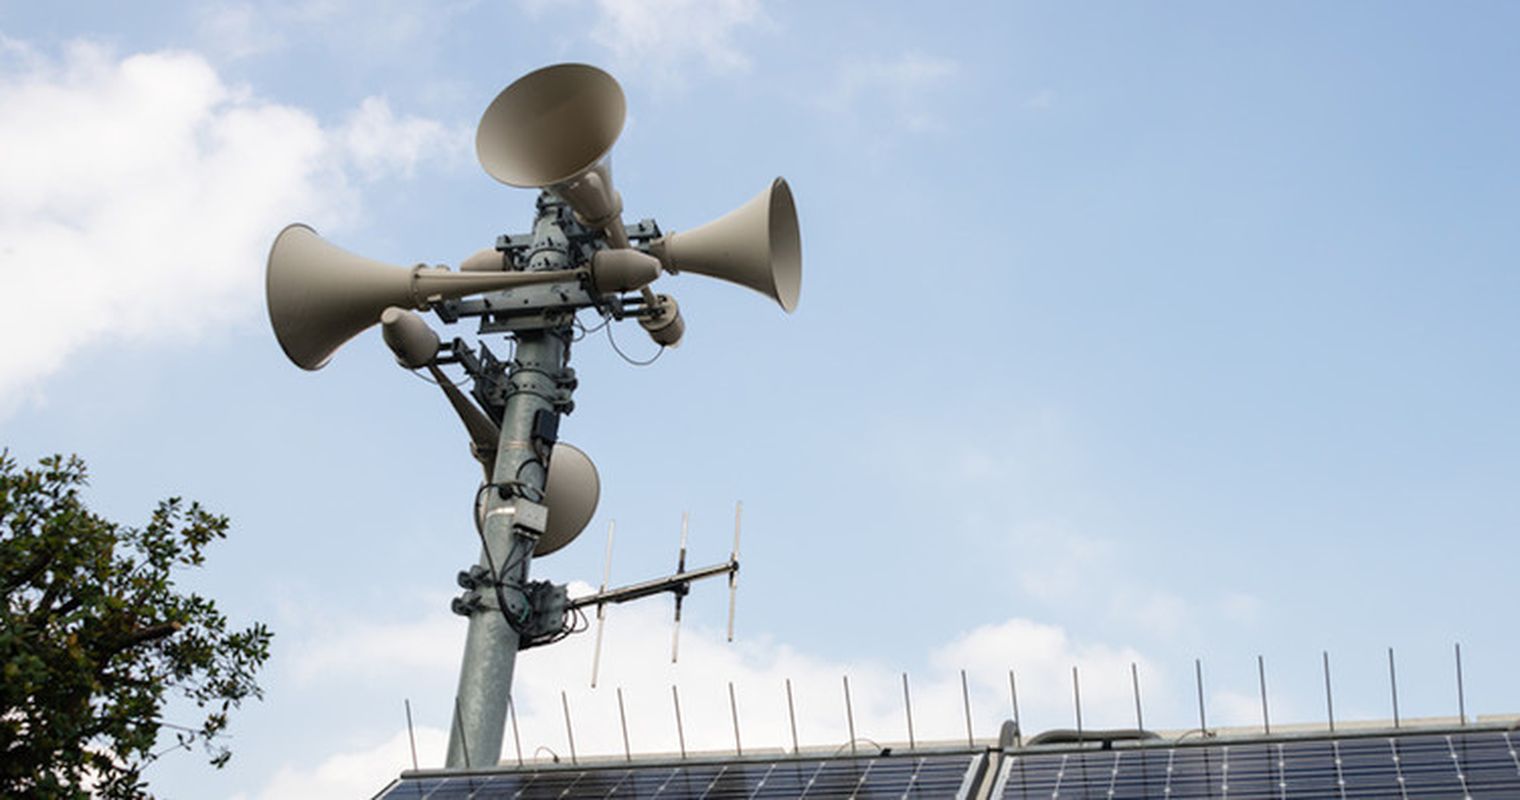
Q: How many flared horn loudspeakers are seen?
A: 4